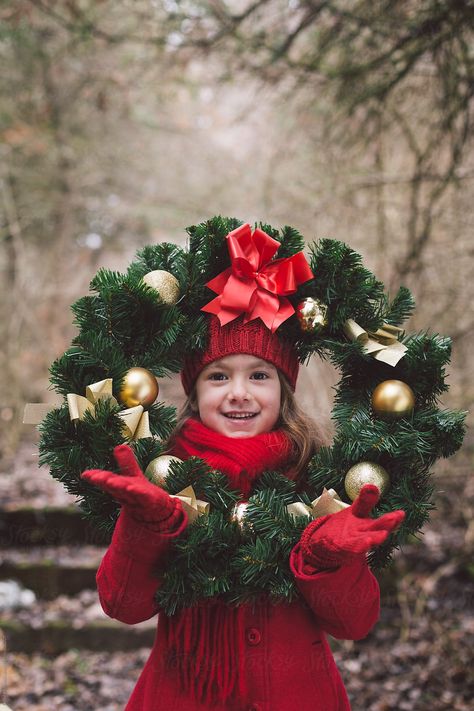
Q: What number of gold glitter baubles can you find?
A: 3